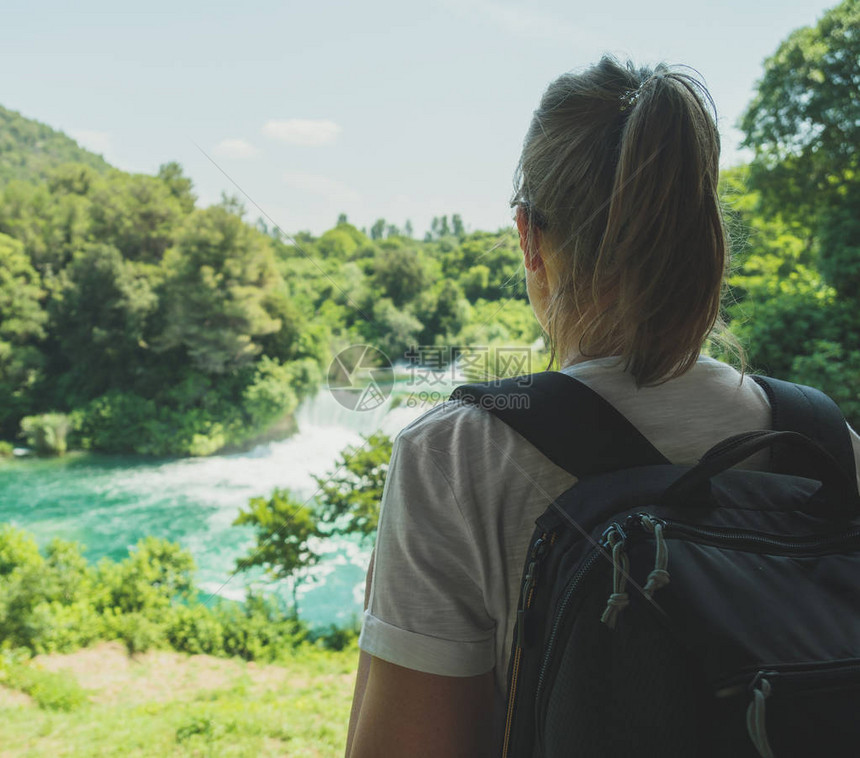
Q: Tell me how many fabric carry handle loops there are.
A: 1